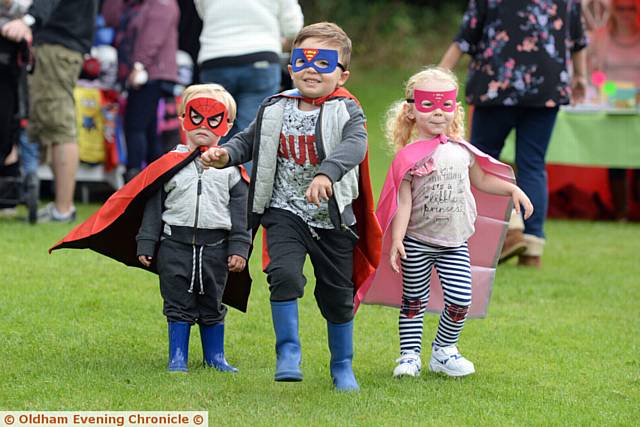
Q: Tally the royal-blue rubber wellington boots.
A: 4